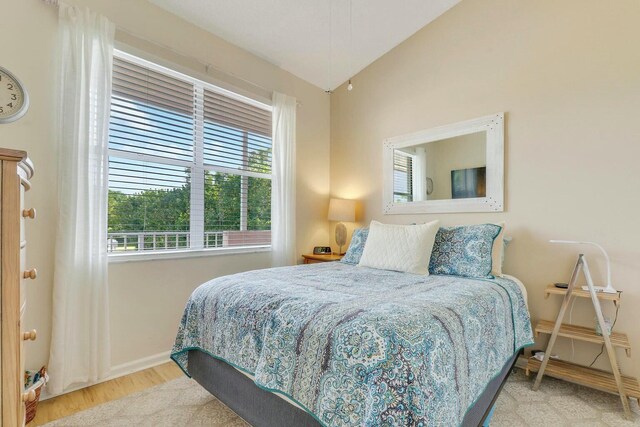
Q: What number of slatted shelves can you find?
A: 3